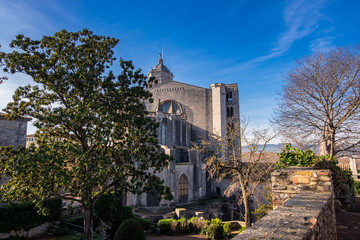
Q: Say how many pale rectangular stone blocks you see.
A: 2